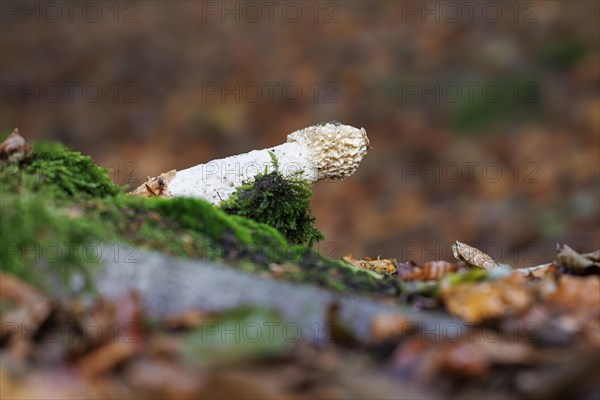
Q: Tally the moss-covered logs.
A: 1